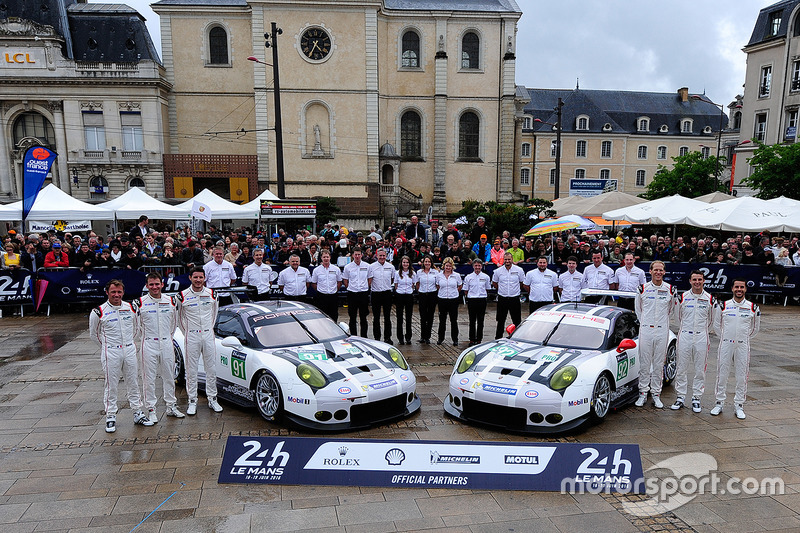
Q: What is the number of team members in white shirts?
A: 15